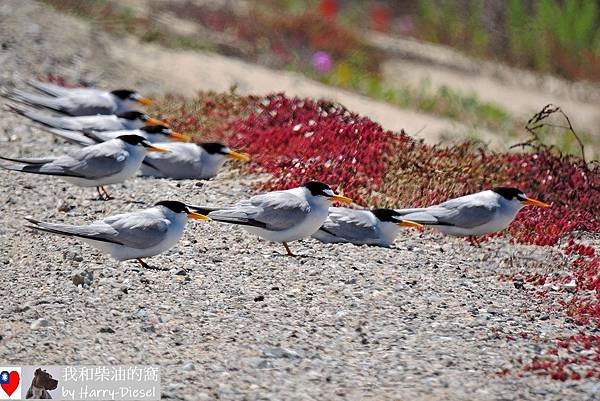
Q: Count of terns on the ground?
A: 9